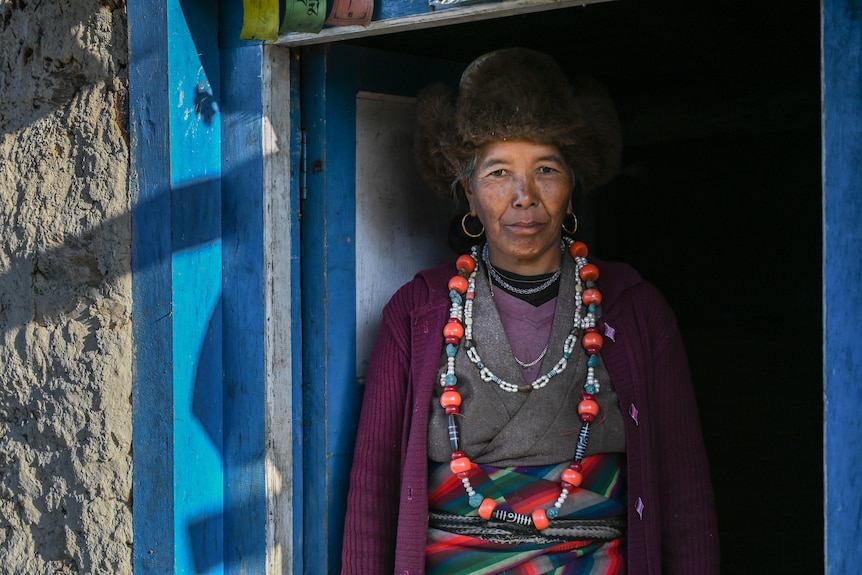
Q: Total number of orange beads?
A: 13